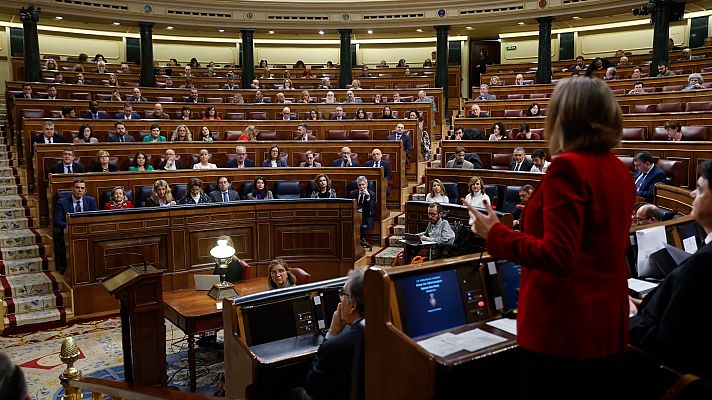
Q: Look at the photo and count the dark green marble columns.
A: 7